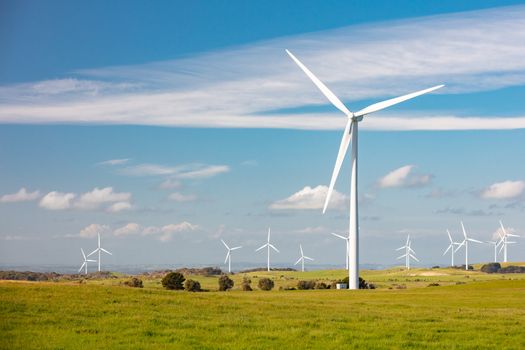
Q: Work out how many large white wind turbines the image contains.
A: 1